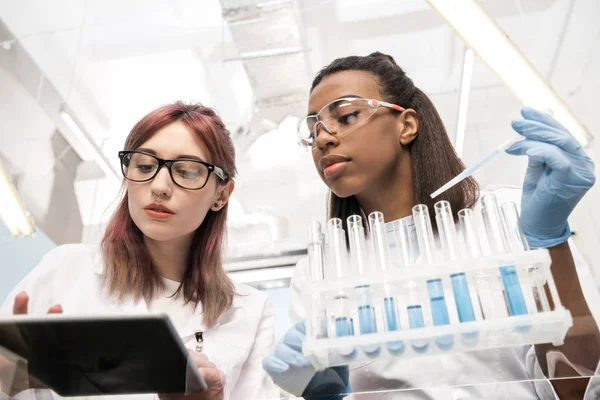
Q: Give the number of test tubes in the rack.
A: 10